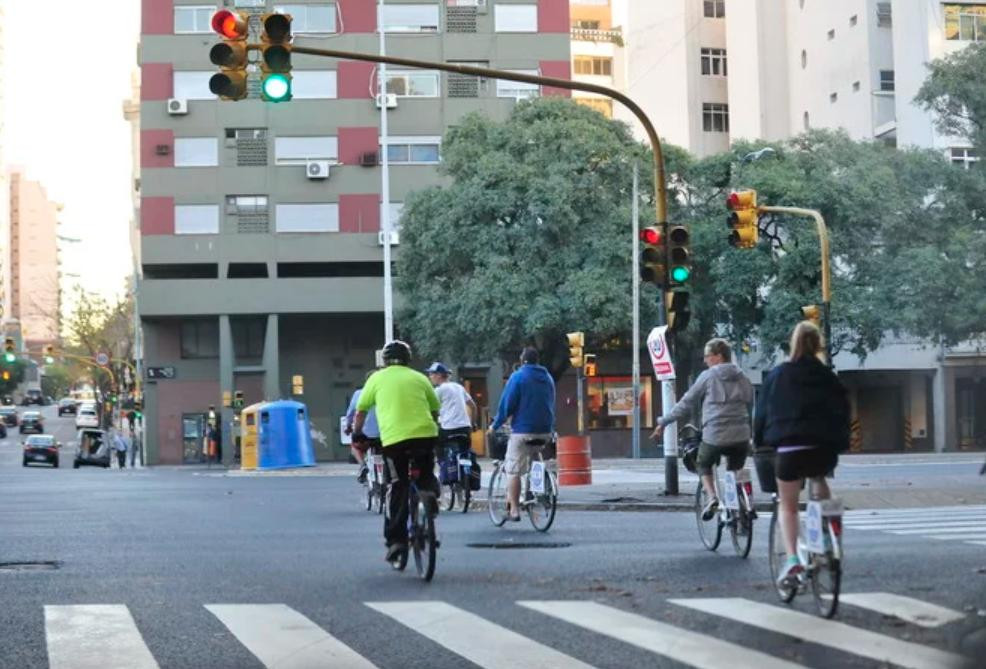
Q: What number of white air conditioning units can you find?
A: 4